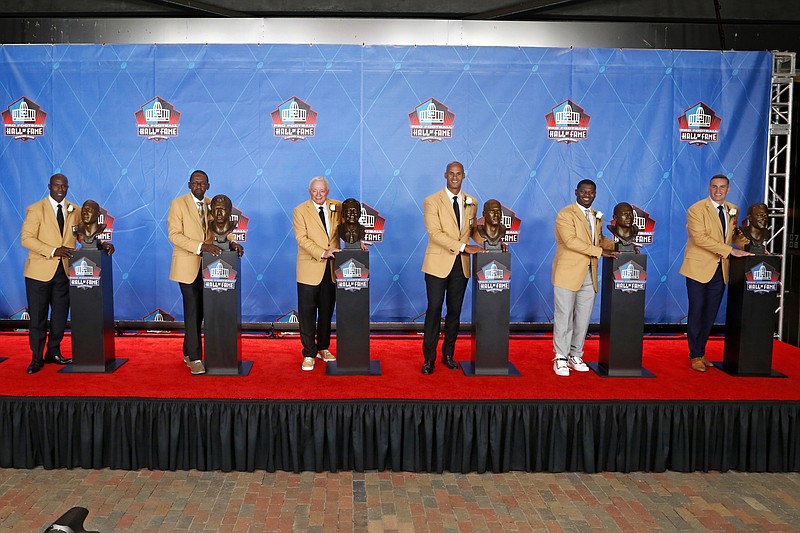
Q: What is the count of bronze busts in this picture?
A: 6